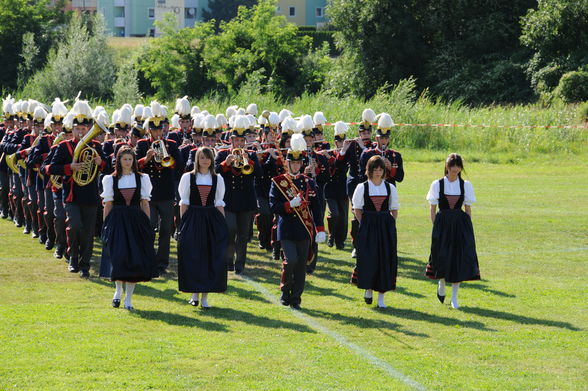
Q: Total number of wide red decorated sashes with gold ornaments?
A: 1